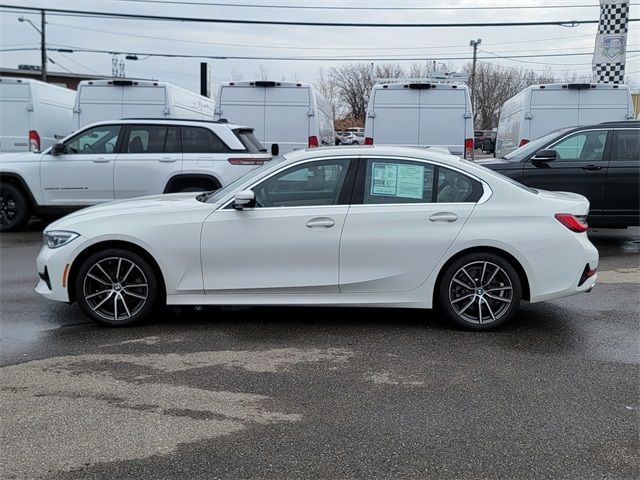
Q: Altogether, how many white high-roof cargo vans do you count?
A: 5